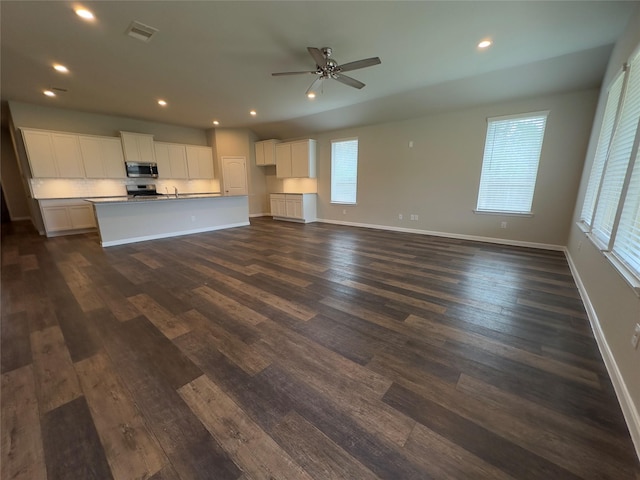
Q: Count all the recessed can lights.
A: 8